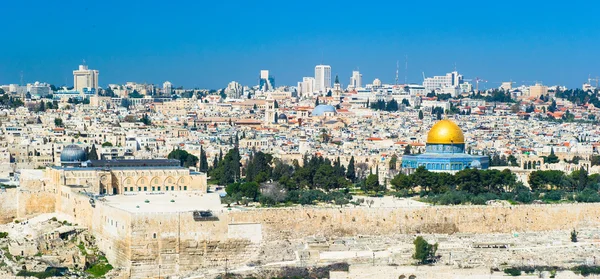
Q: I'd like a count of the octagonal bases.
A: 1